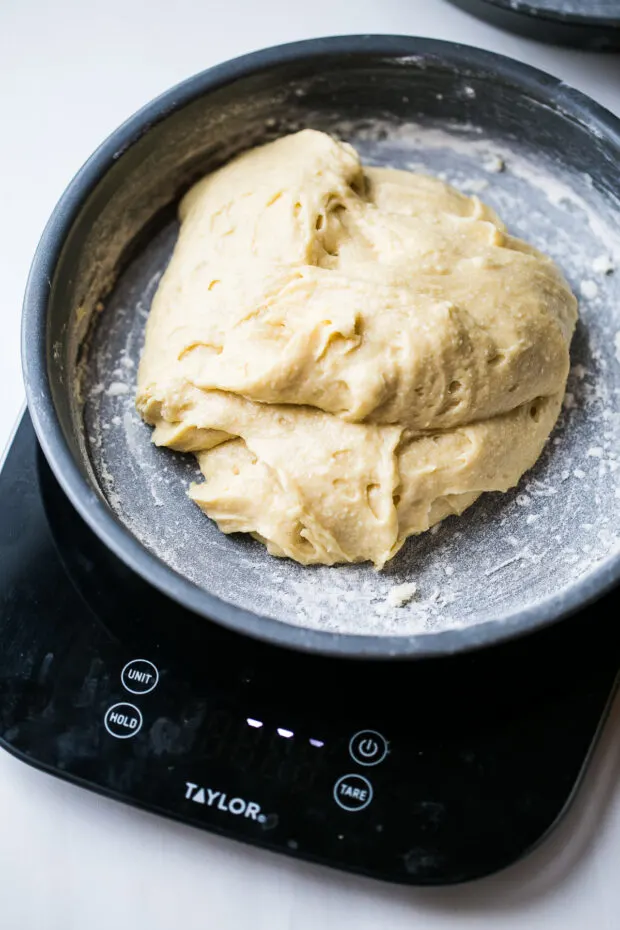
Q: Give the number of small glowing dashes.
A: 3